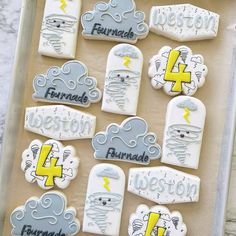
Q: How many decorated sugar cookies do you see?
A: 14